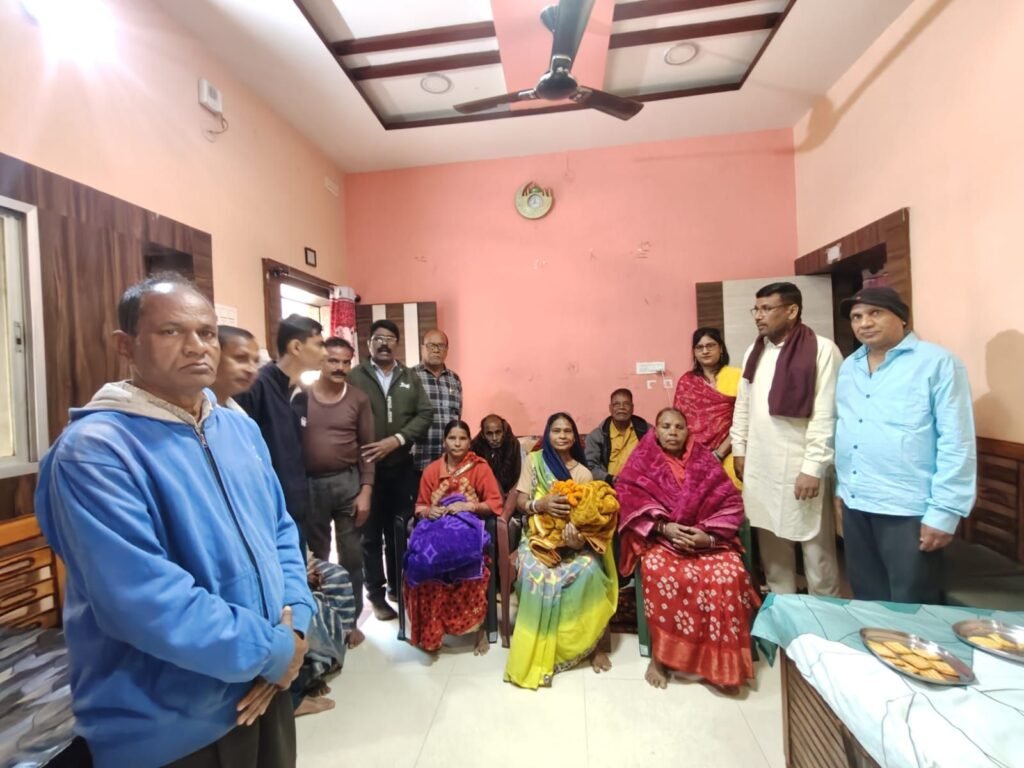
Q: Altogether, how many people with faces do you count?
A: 14